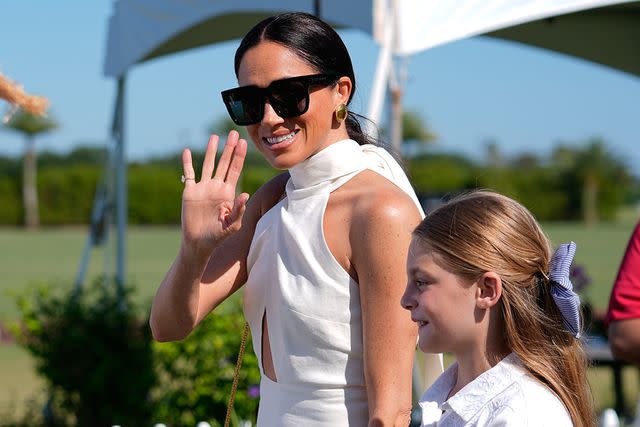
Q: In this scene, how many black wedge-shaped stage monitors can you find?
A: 0